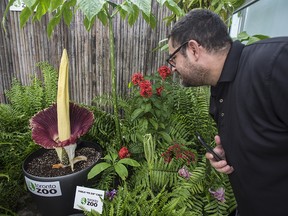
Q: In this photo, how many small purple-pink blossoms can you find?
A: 3